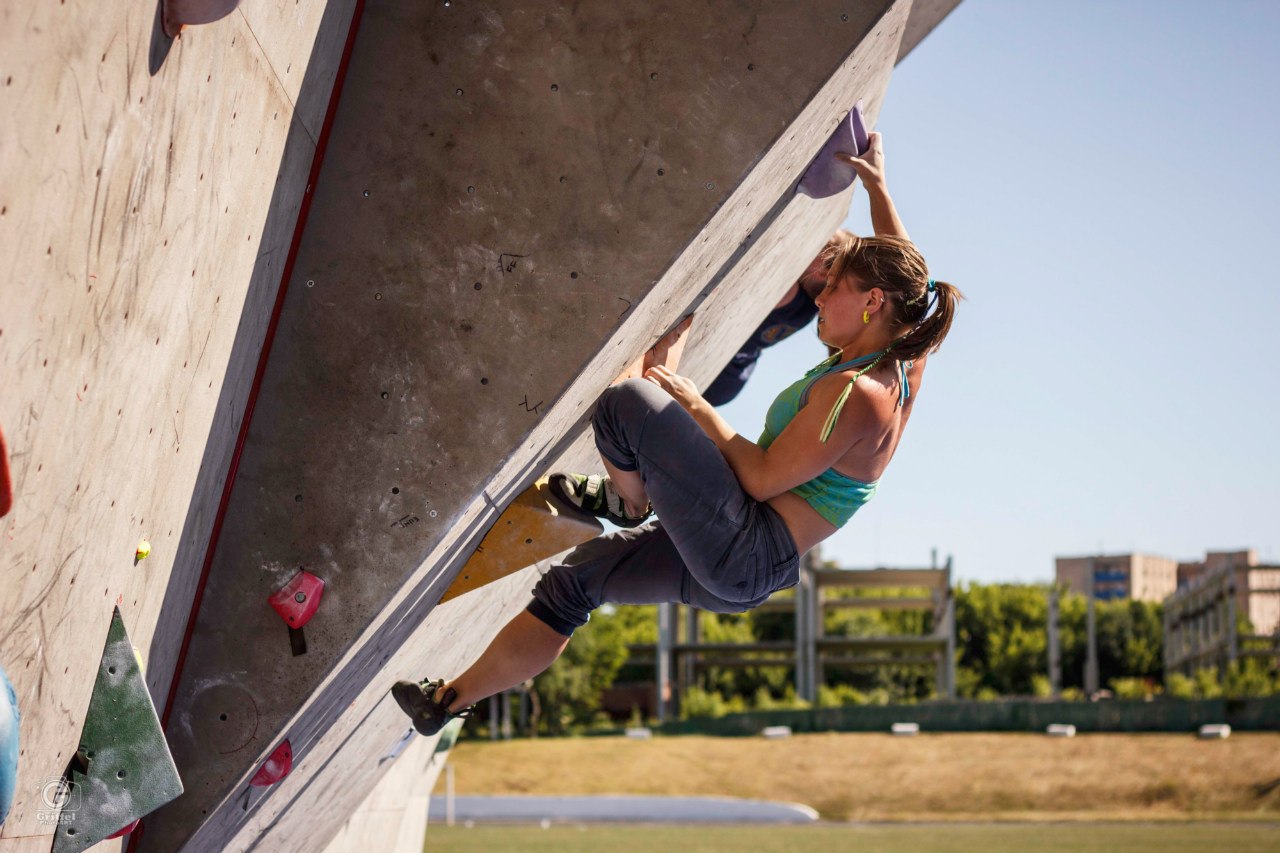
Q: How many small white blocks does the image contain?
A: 5